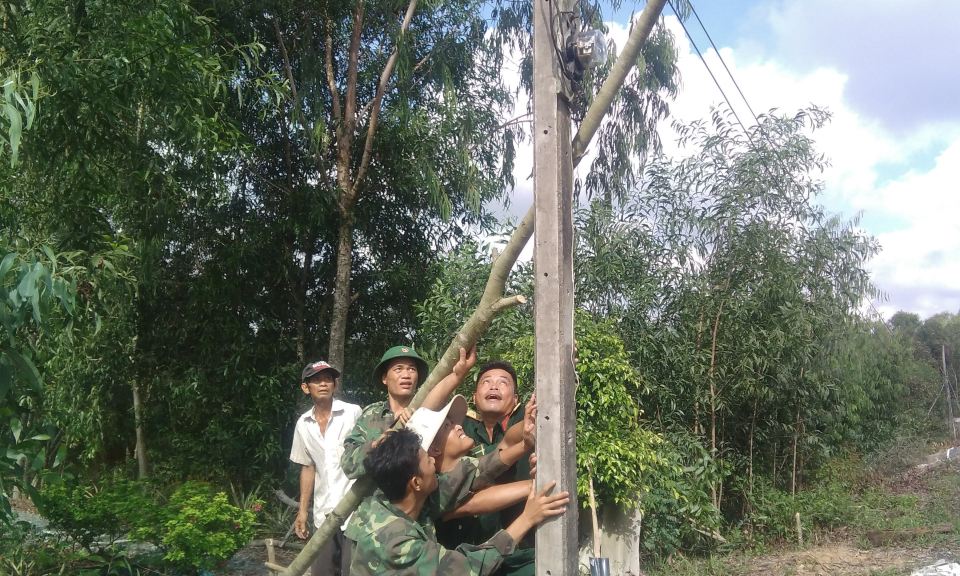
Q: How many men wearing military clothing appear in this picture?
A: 4